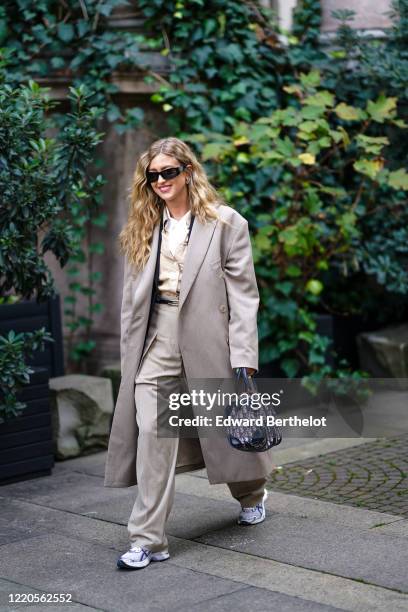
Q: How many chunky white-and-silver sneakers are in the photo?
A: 2